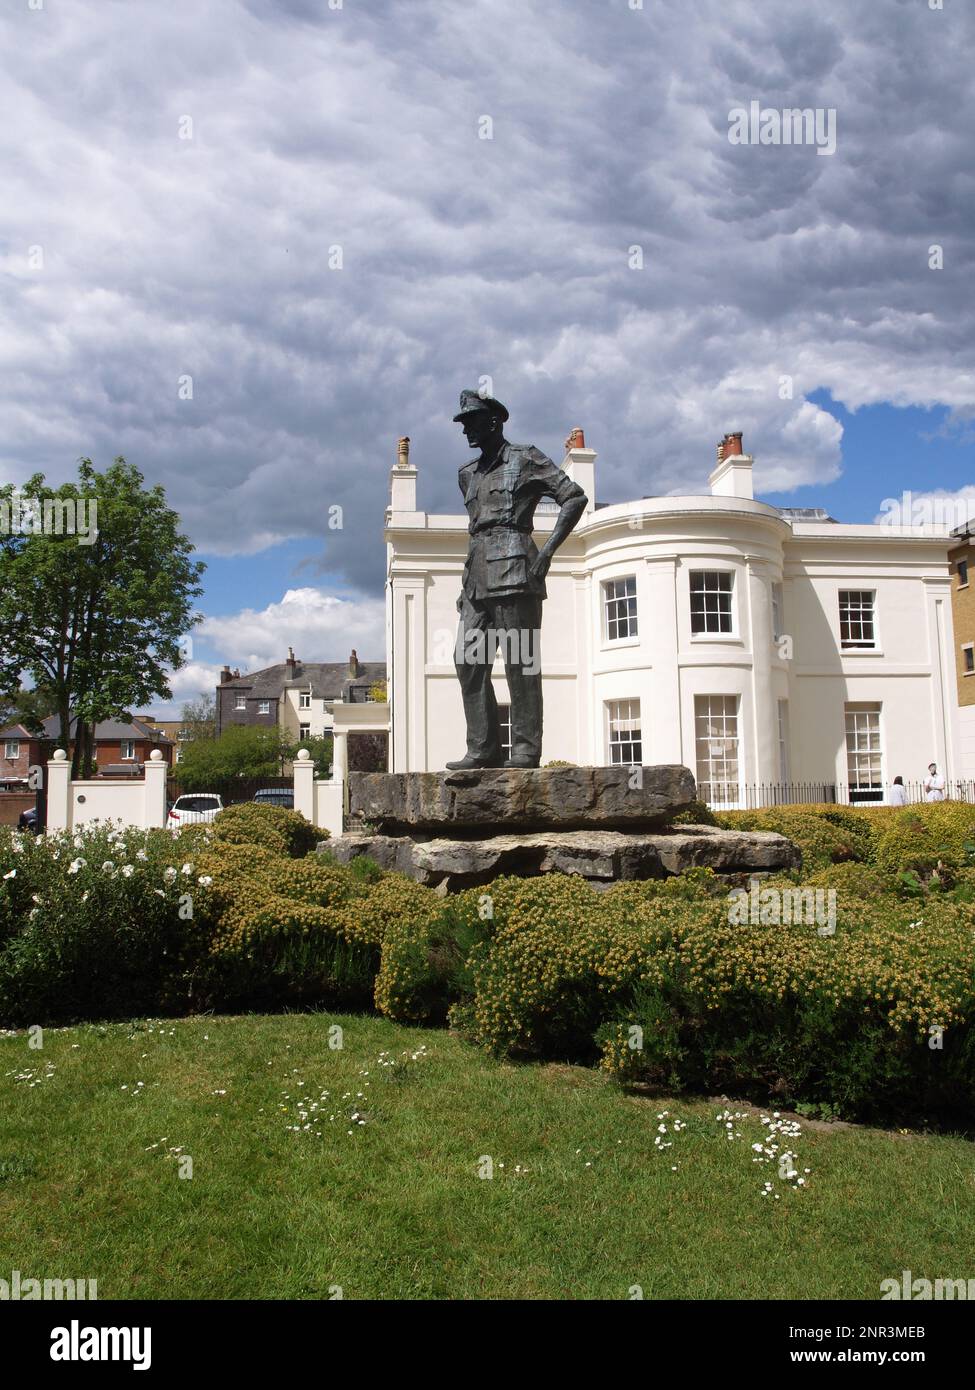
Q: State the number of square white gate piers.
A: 3